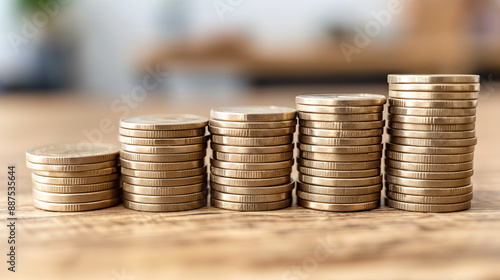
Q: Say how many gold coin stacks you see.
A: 5